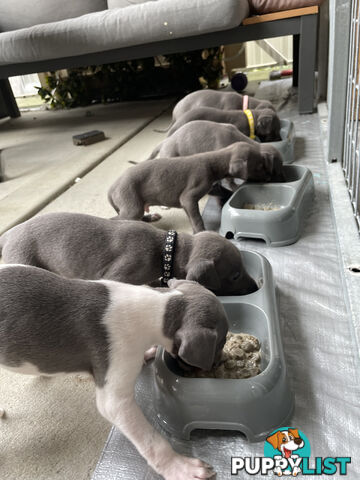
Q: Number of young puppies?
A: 6